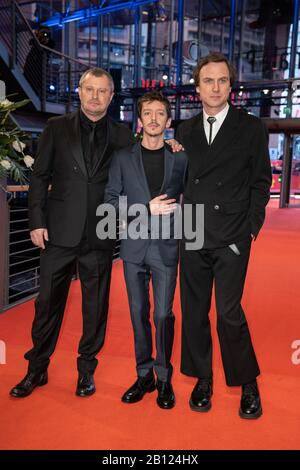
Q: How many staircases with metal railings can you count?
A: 1